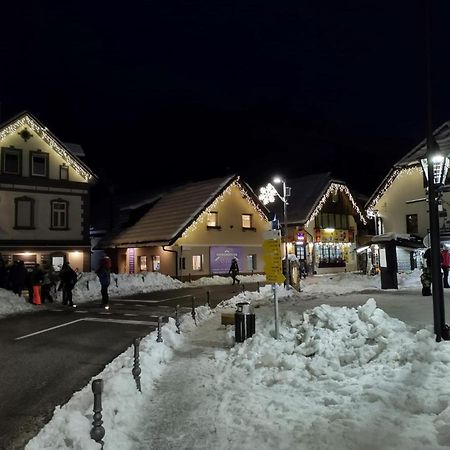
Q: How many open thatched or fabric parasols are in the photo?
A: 0